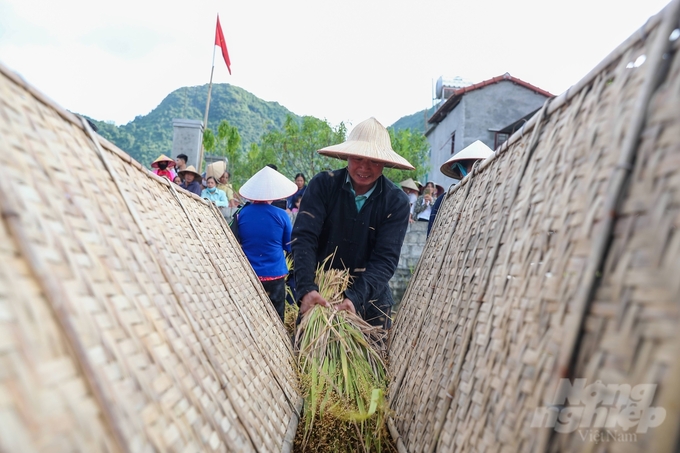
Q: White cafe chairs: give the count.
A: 0